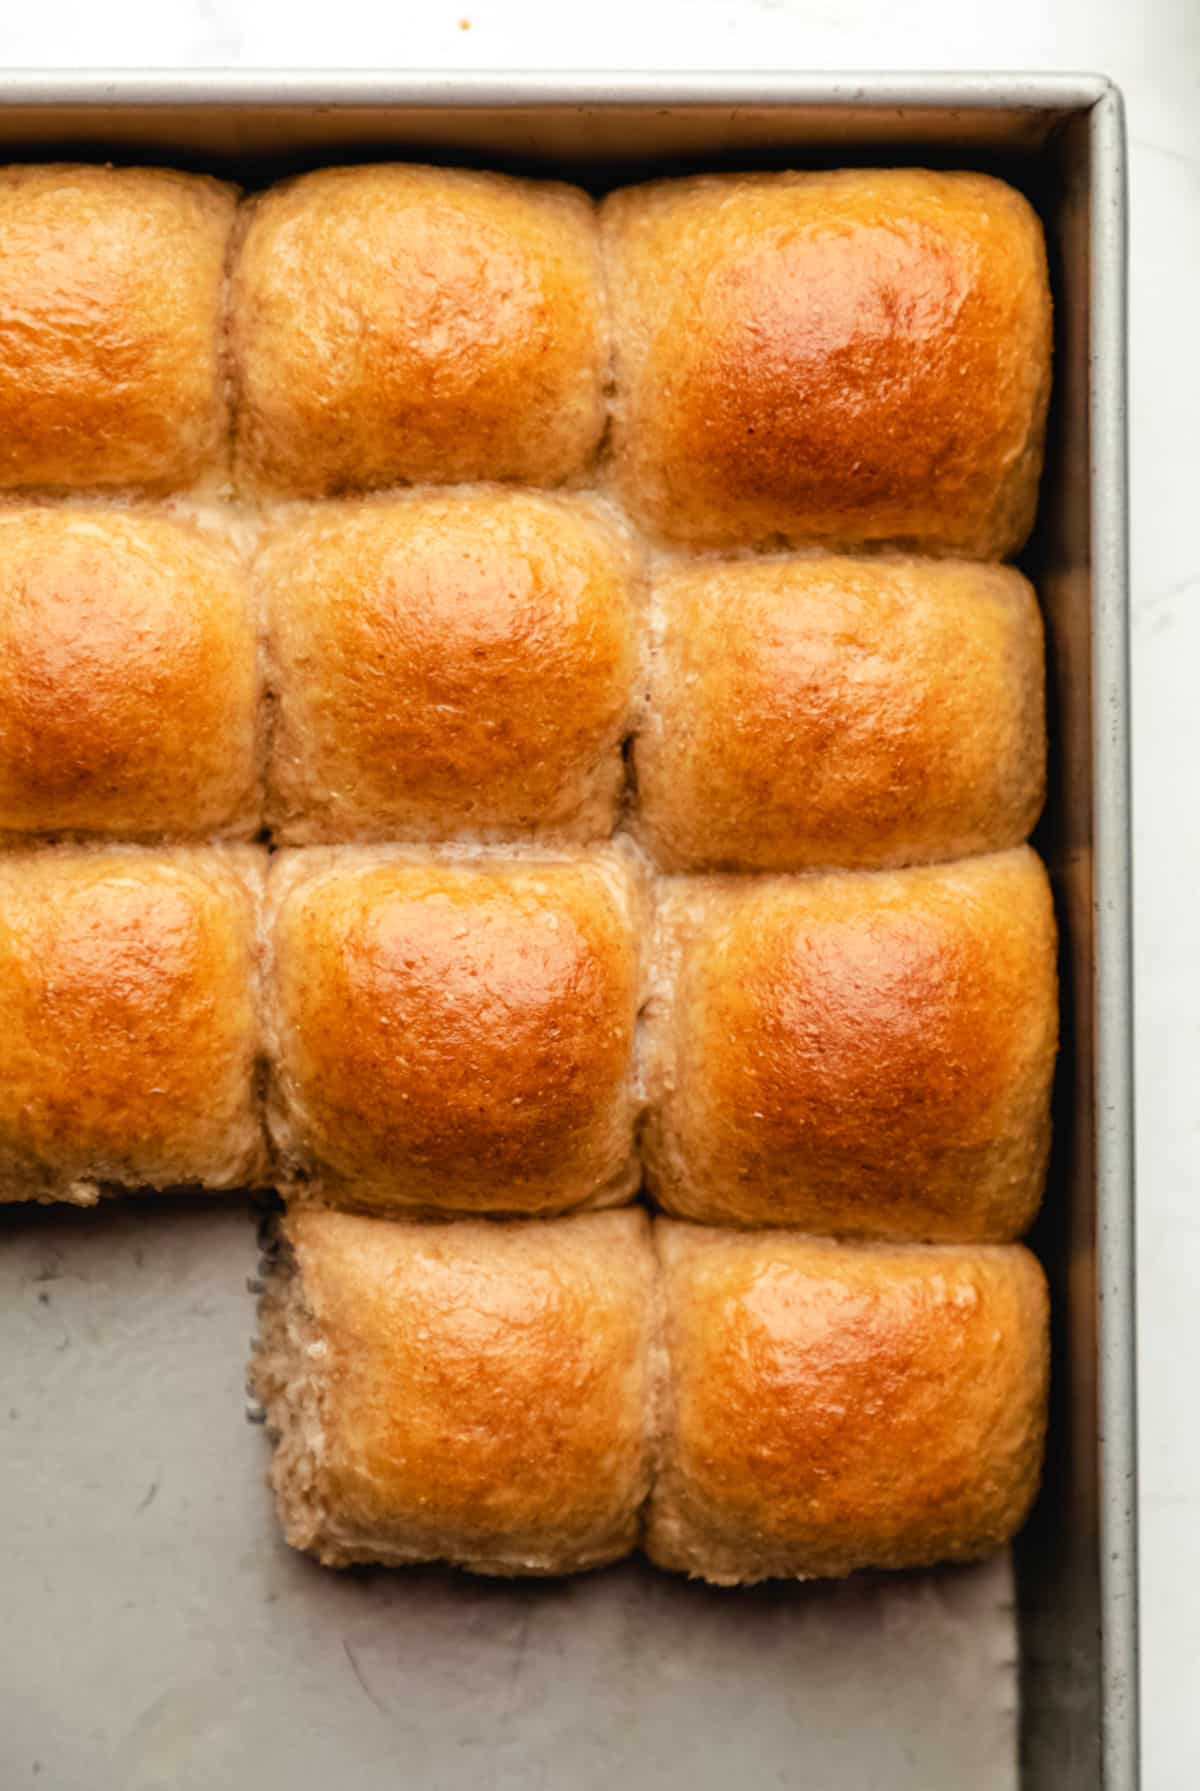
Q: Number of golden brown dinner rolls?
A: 11